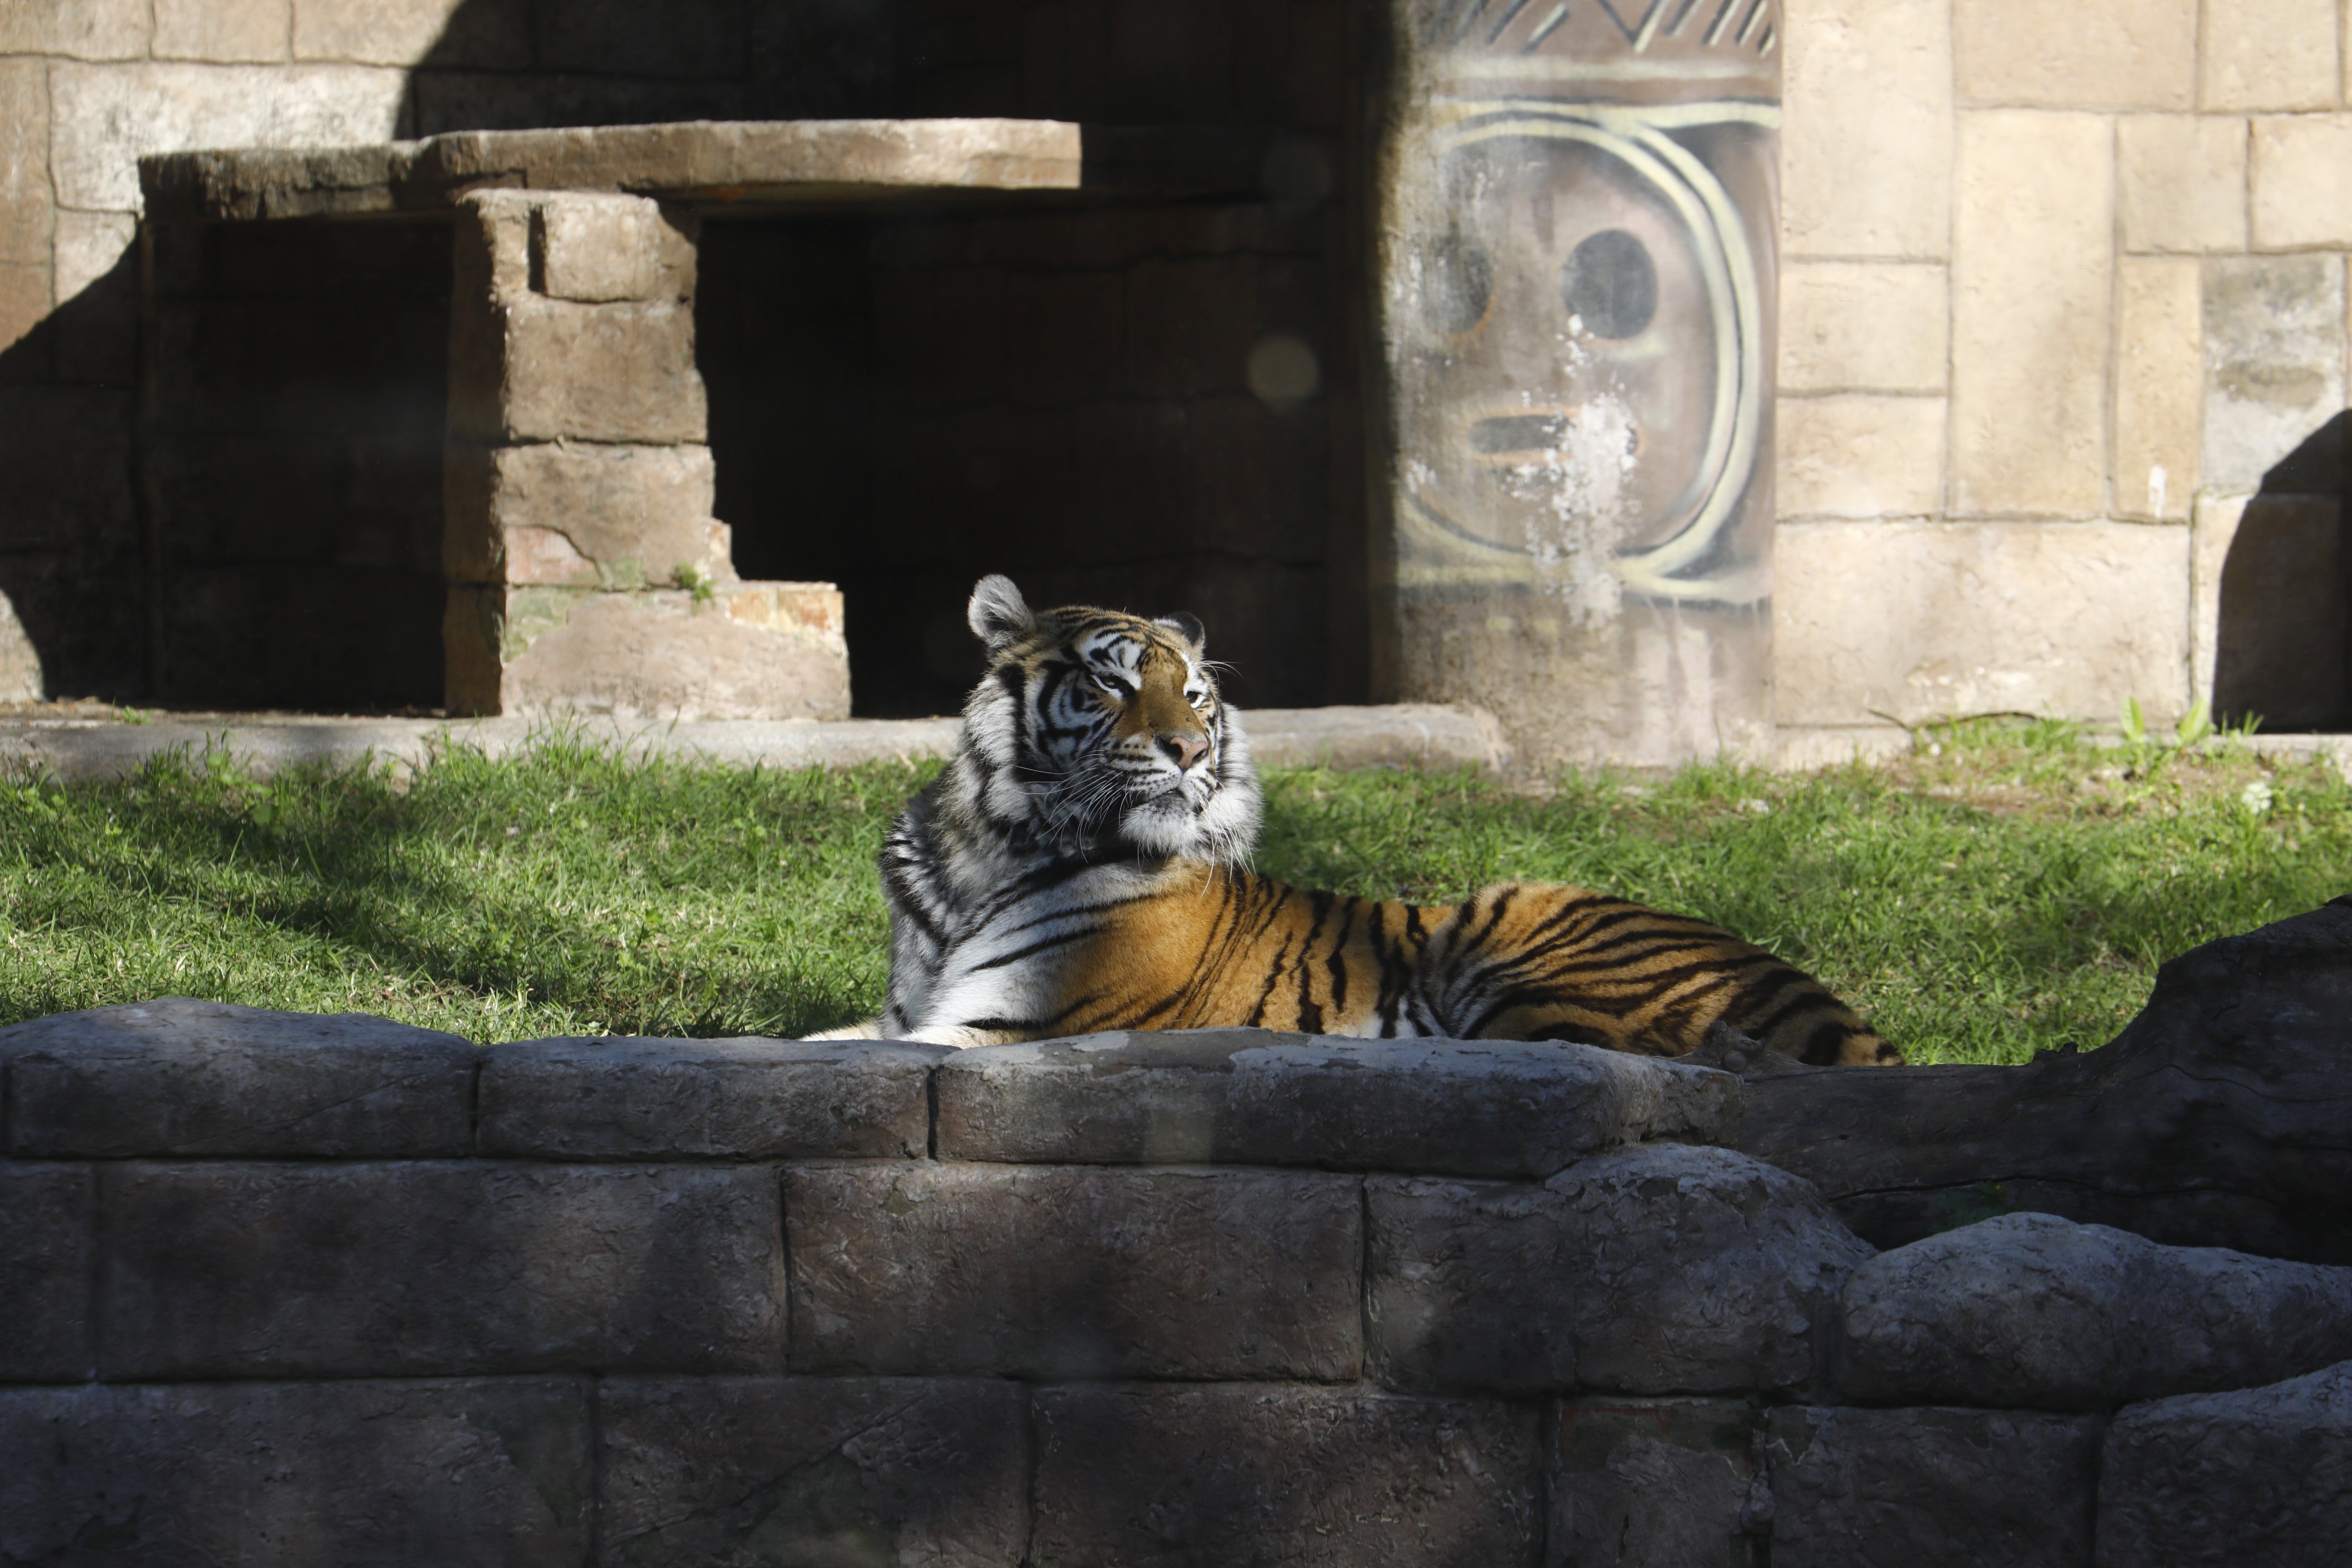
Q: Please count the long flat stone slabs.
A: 1